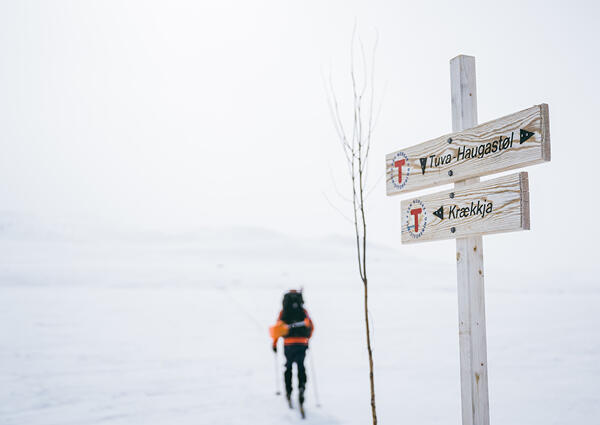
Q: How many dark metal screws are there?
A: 4